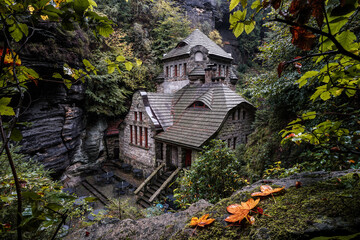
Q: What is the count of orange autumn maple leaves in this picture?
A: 3